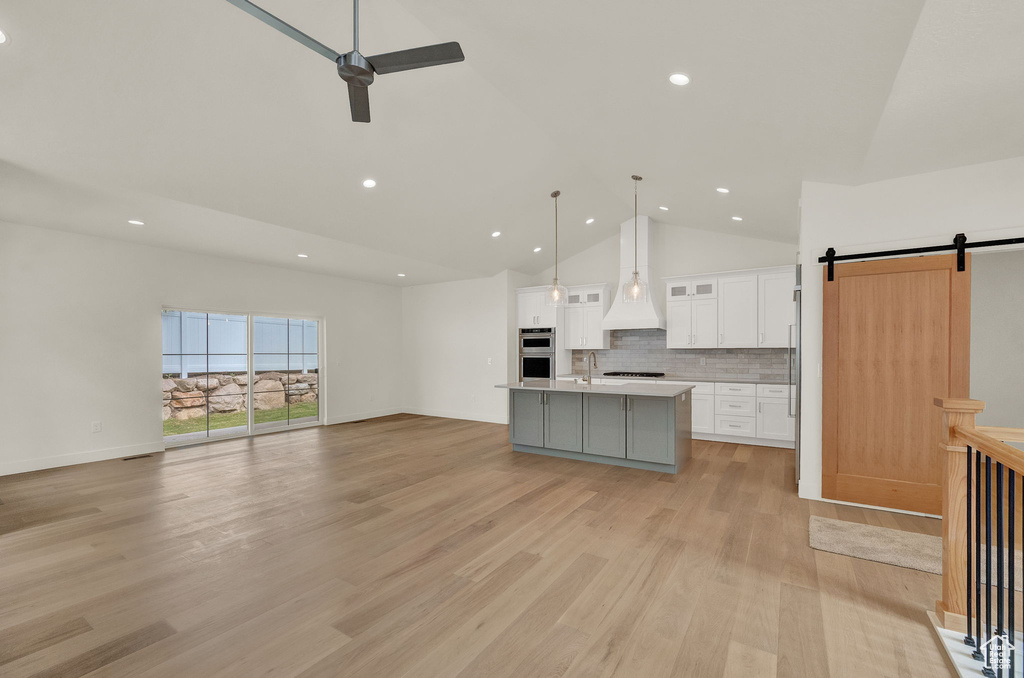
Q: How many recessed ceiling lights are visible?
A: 12